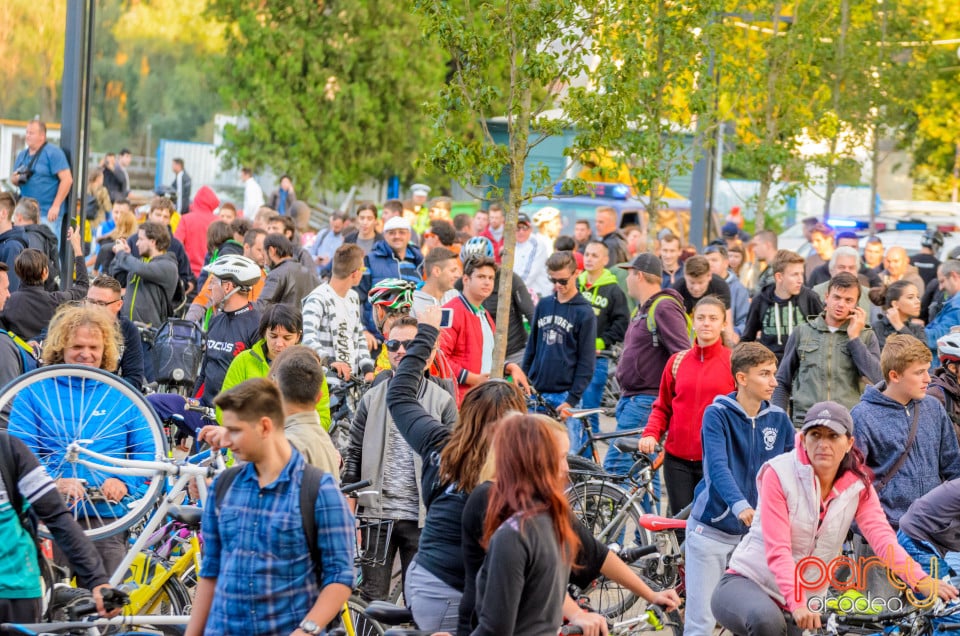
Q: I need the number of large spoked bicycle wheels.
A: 1